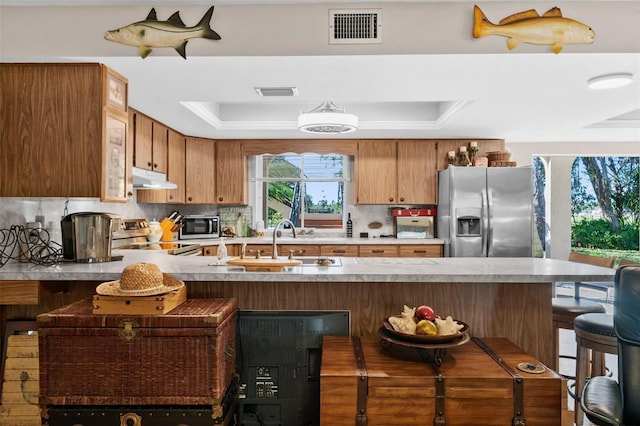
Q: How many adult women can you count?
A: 0